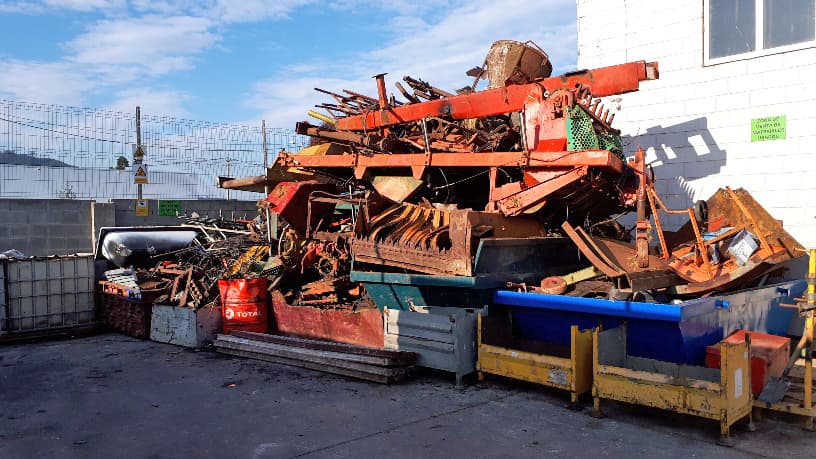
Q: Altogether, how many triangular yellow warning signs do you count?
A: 2